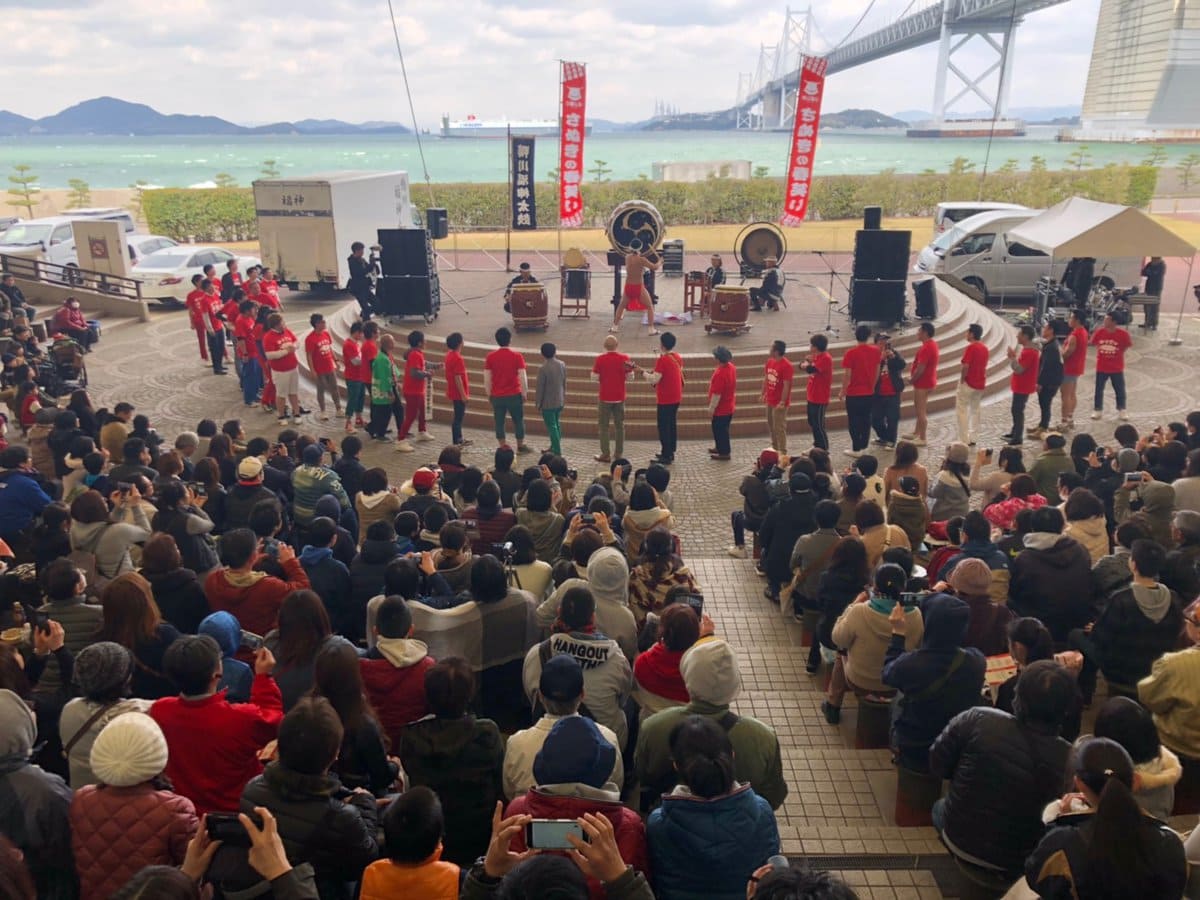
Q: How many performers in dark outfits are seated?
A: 3